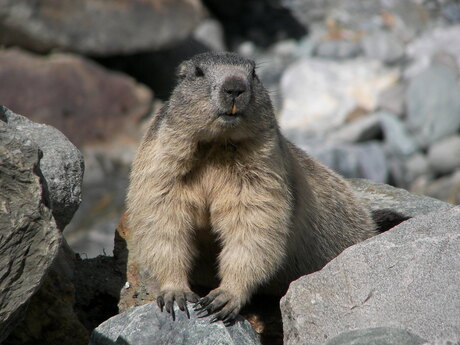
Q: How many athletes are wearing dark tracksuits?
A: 0